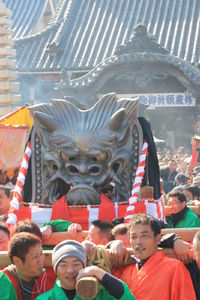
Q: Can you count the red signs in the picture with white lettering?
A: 0